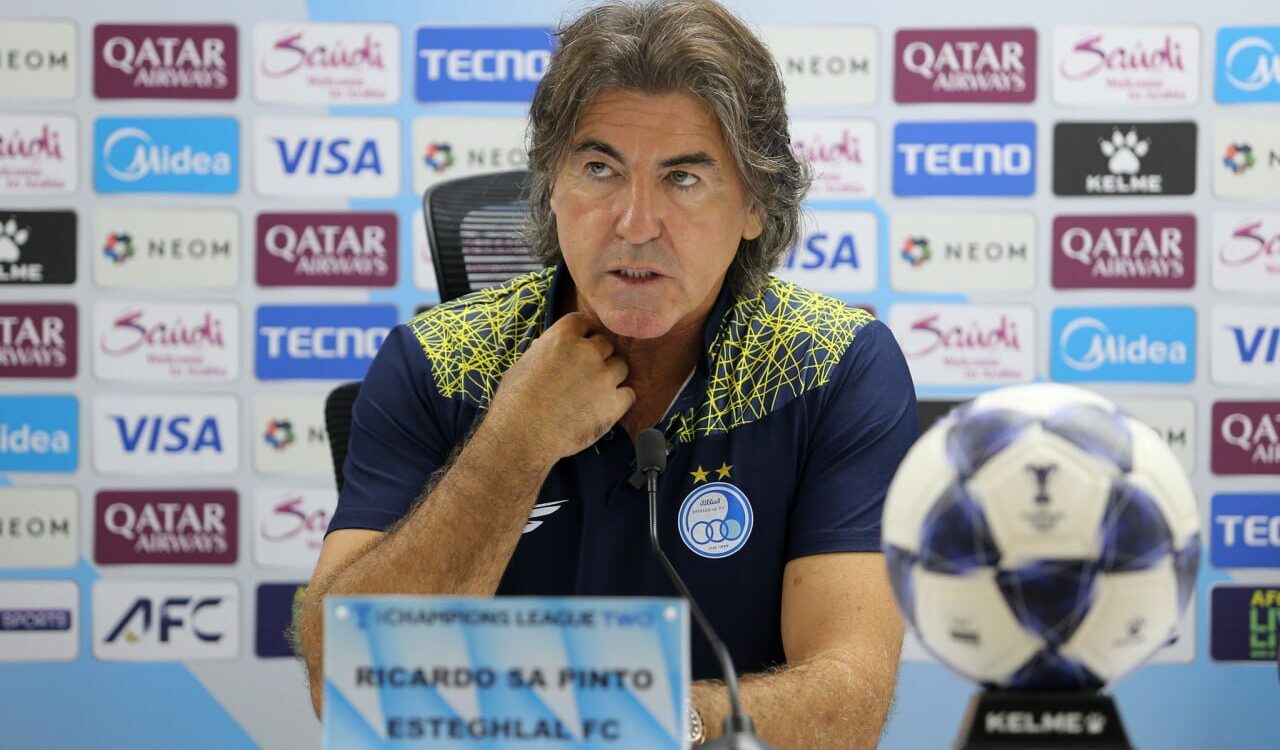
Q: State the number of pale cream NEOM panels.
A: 9